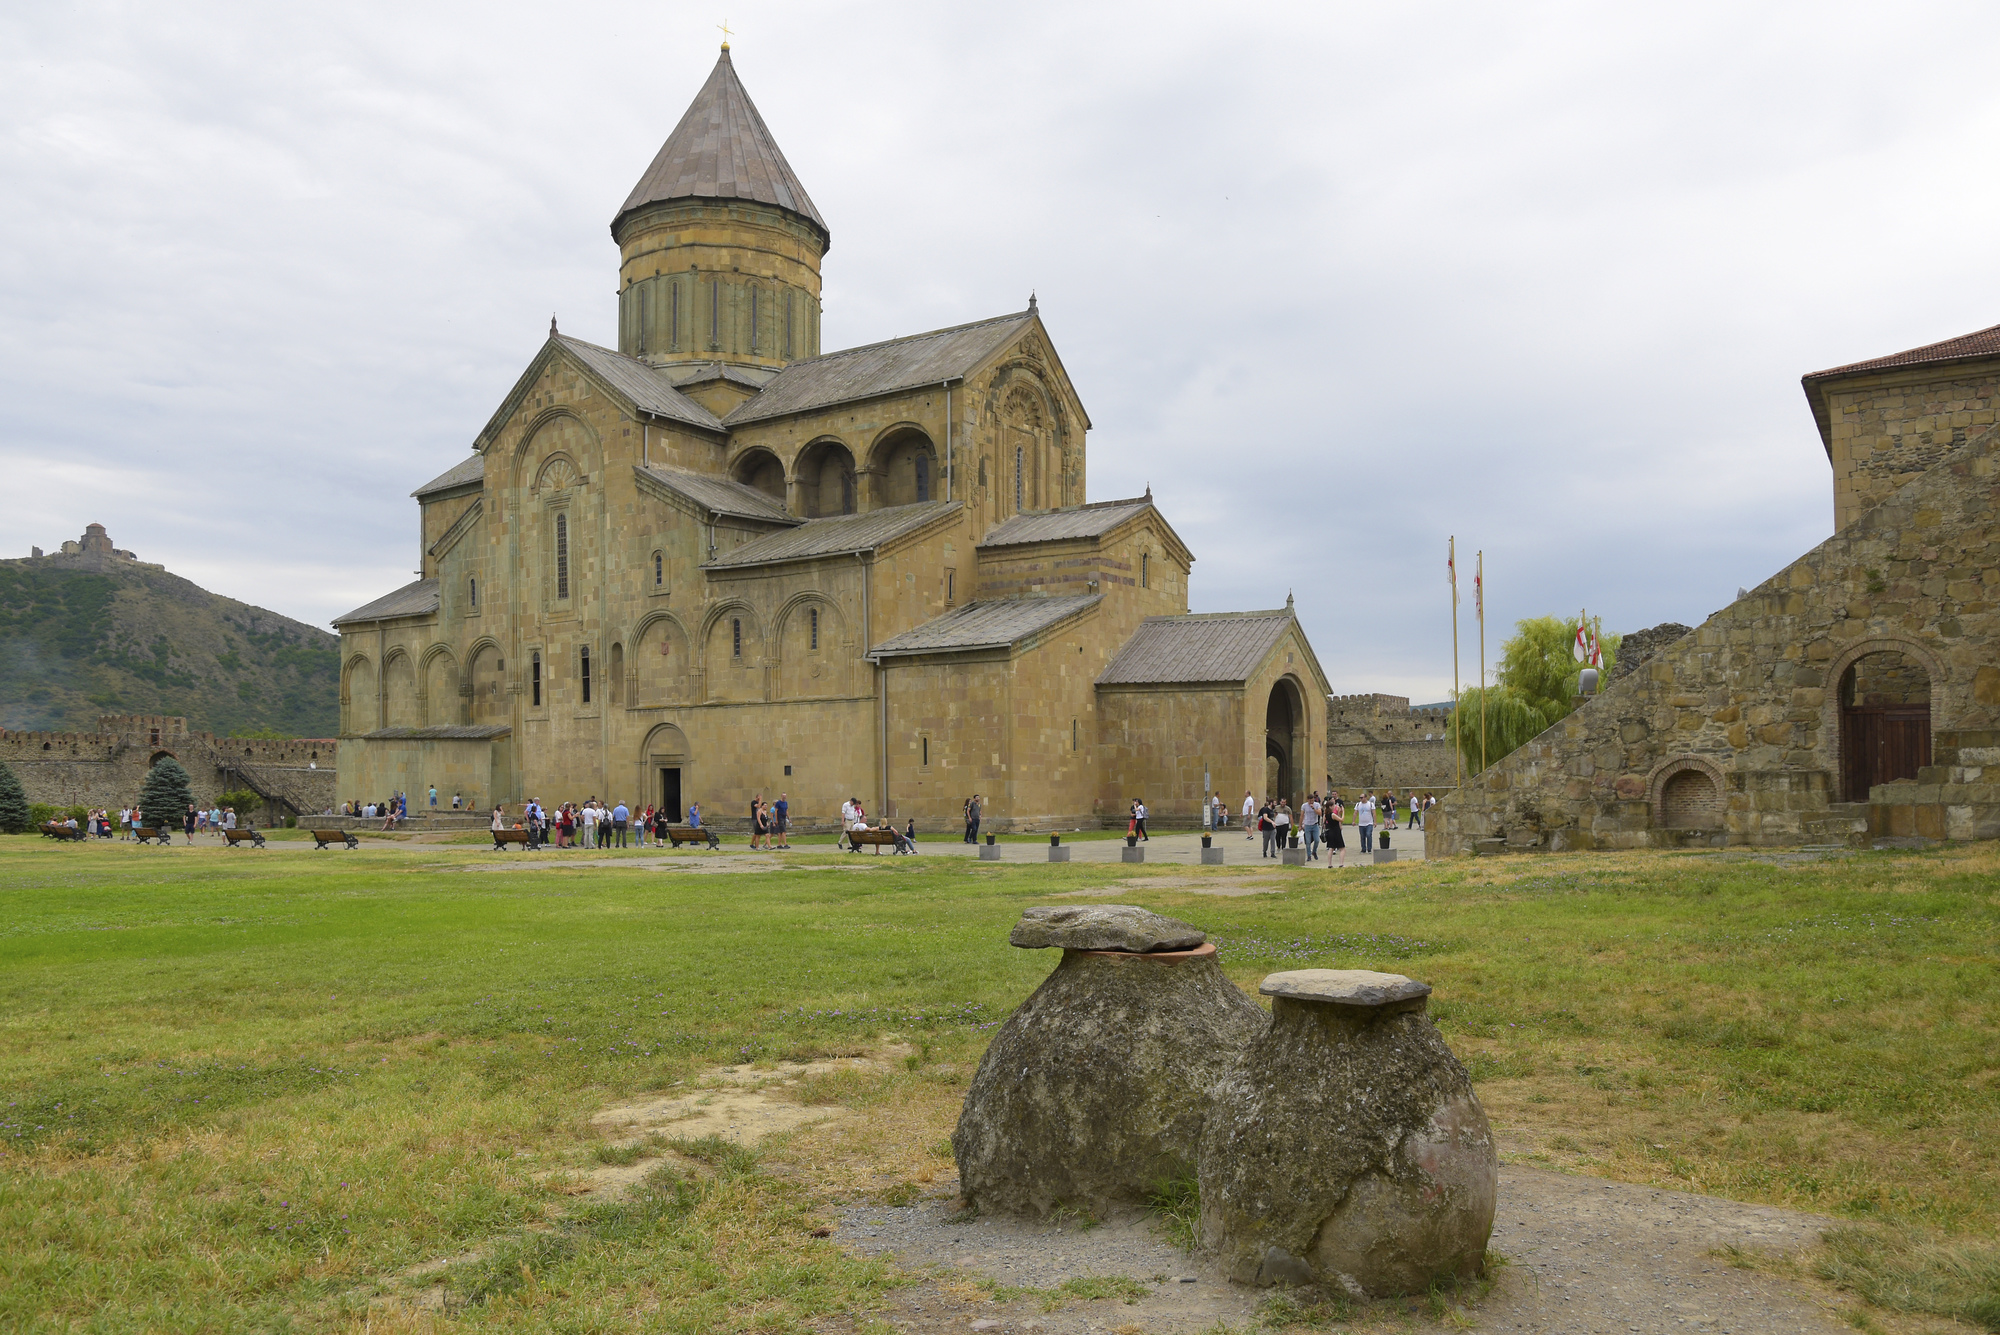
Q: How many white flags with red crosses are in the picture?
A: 4